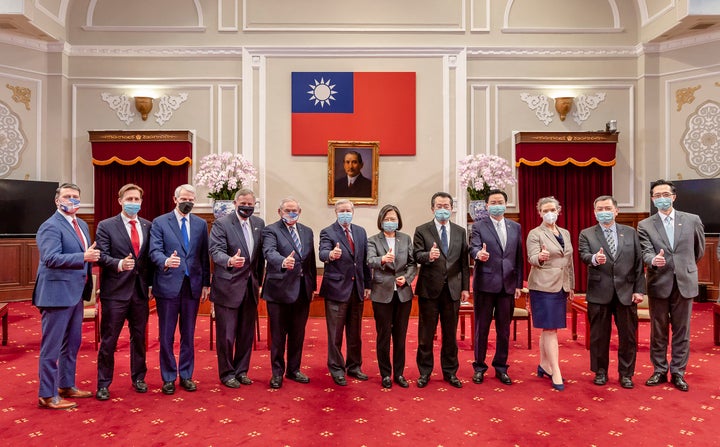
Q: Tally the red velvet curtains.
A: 2